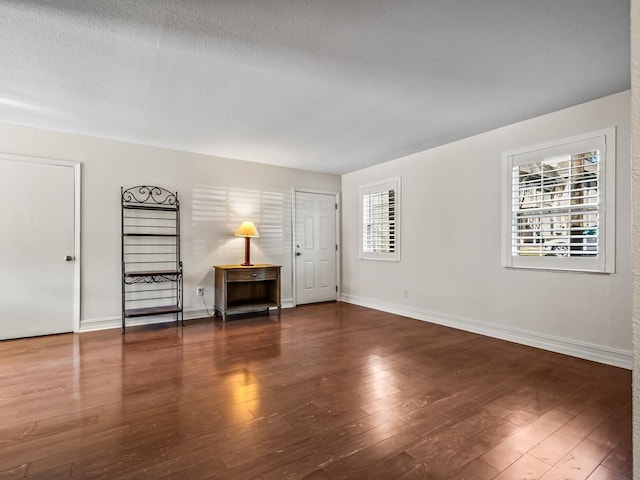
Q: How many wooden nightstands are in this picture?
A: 1